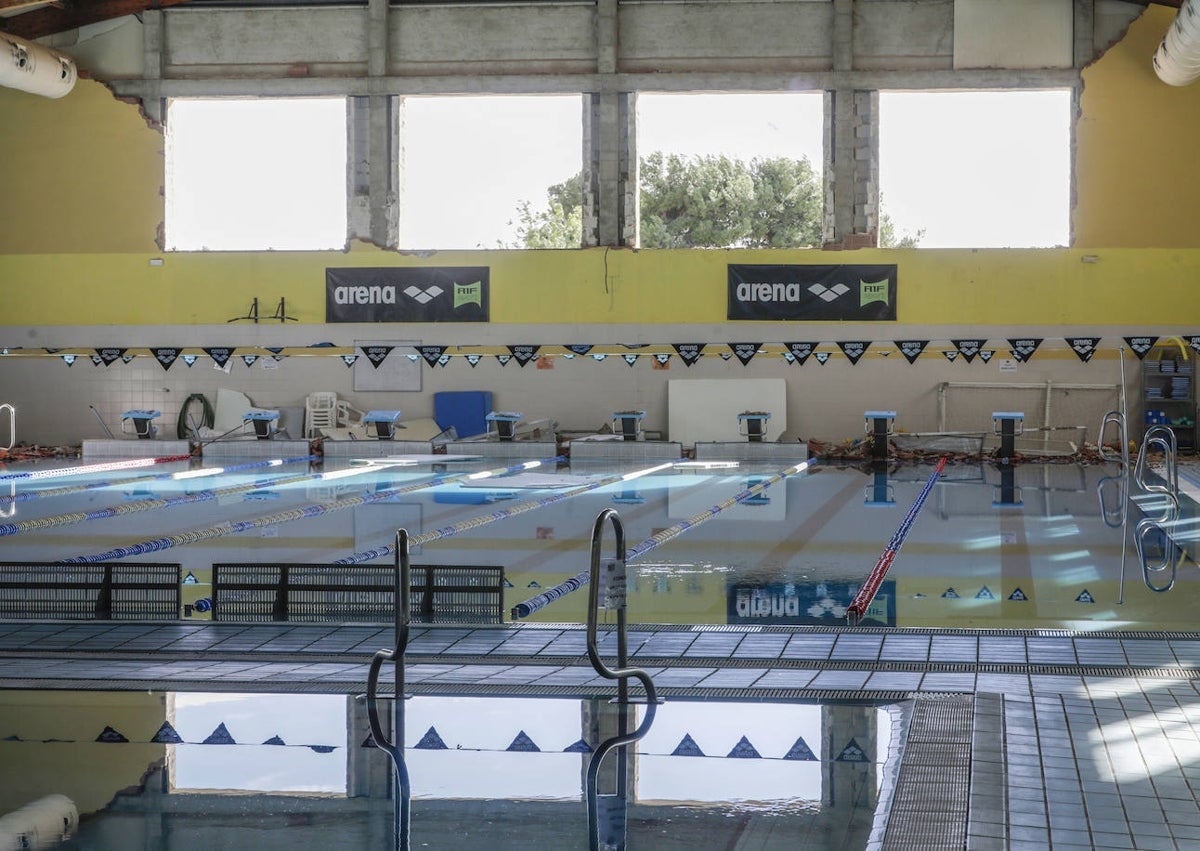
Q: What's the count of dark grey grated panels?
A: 2